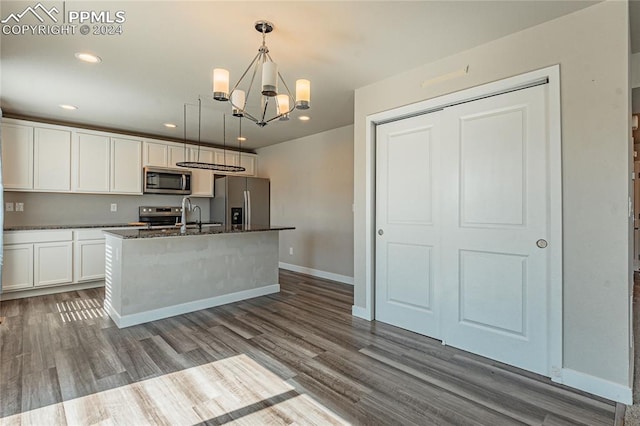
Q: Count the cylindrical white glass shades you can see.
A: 5